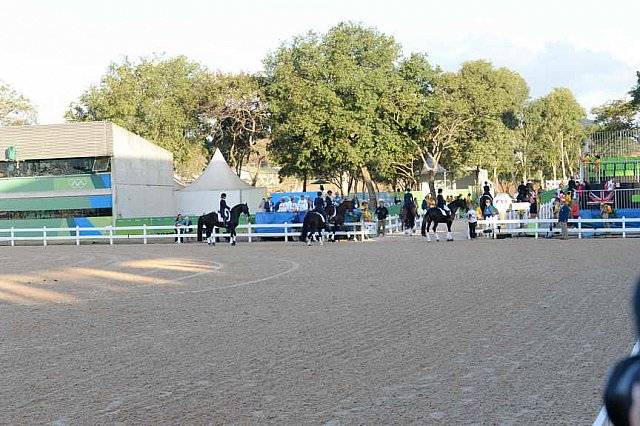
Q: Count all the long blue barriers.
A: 2